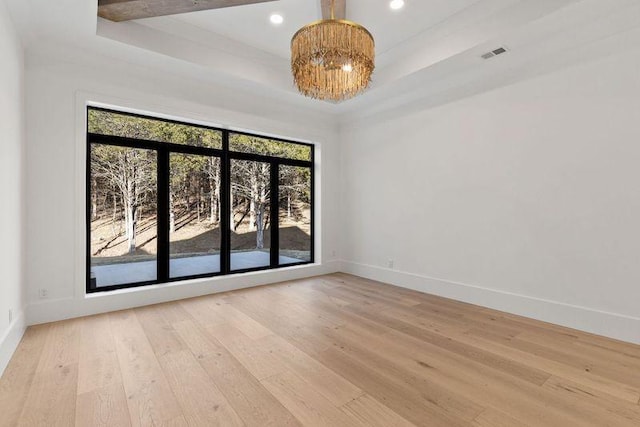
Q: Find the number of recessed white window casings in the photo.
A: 1